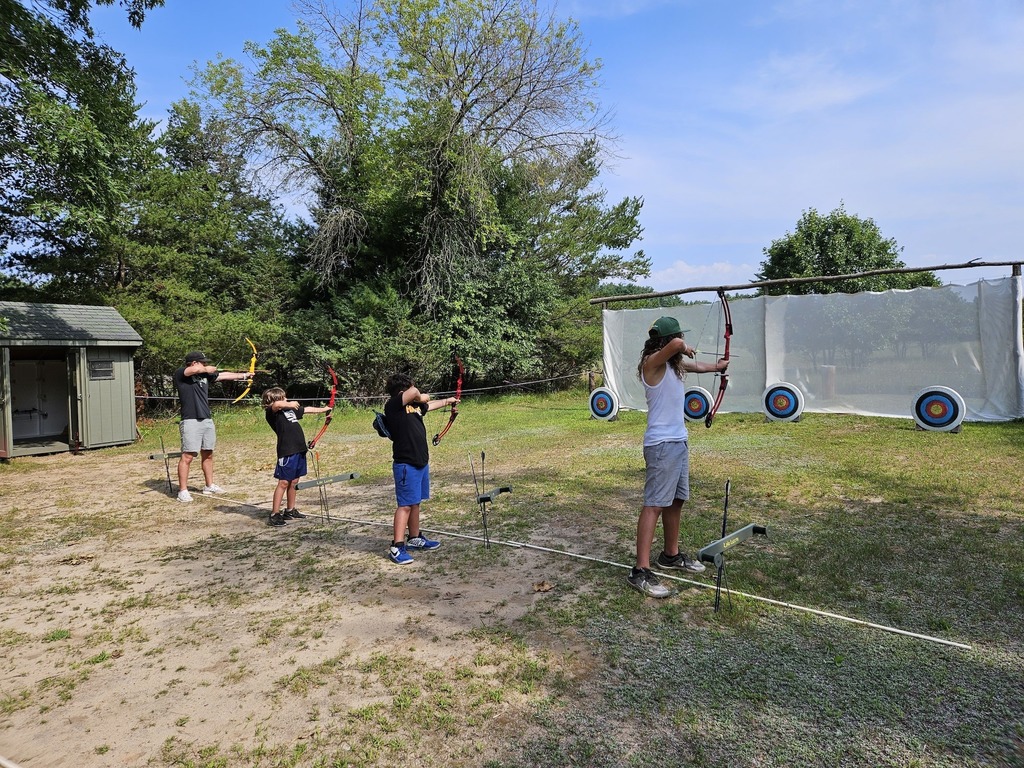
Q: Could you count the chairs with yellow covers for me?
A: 0